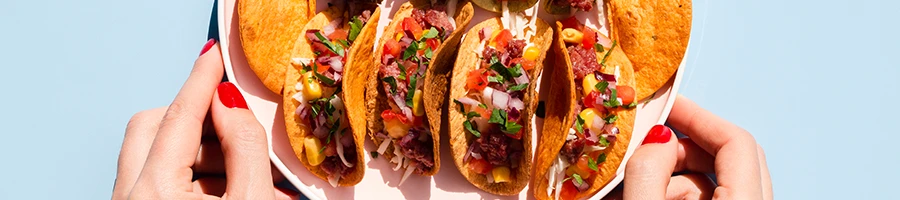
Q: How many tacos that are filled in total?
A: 4